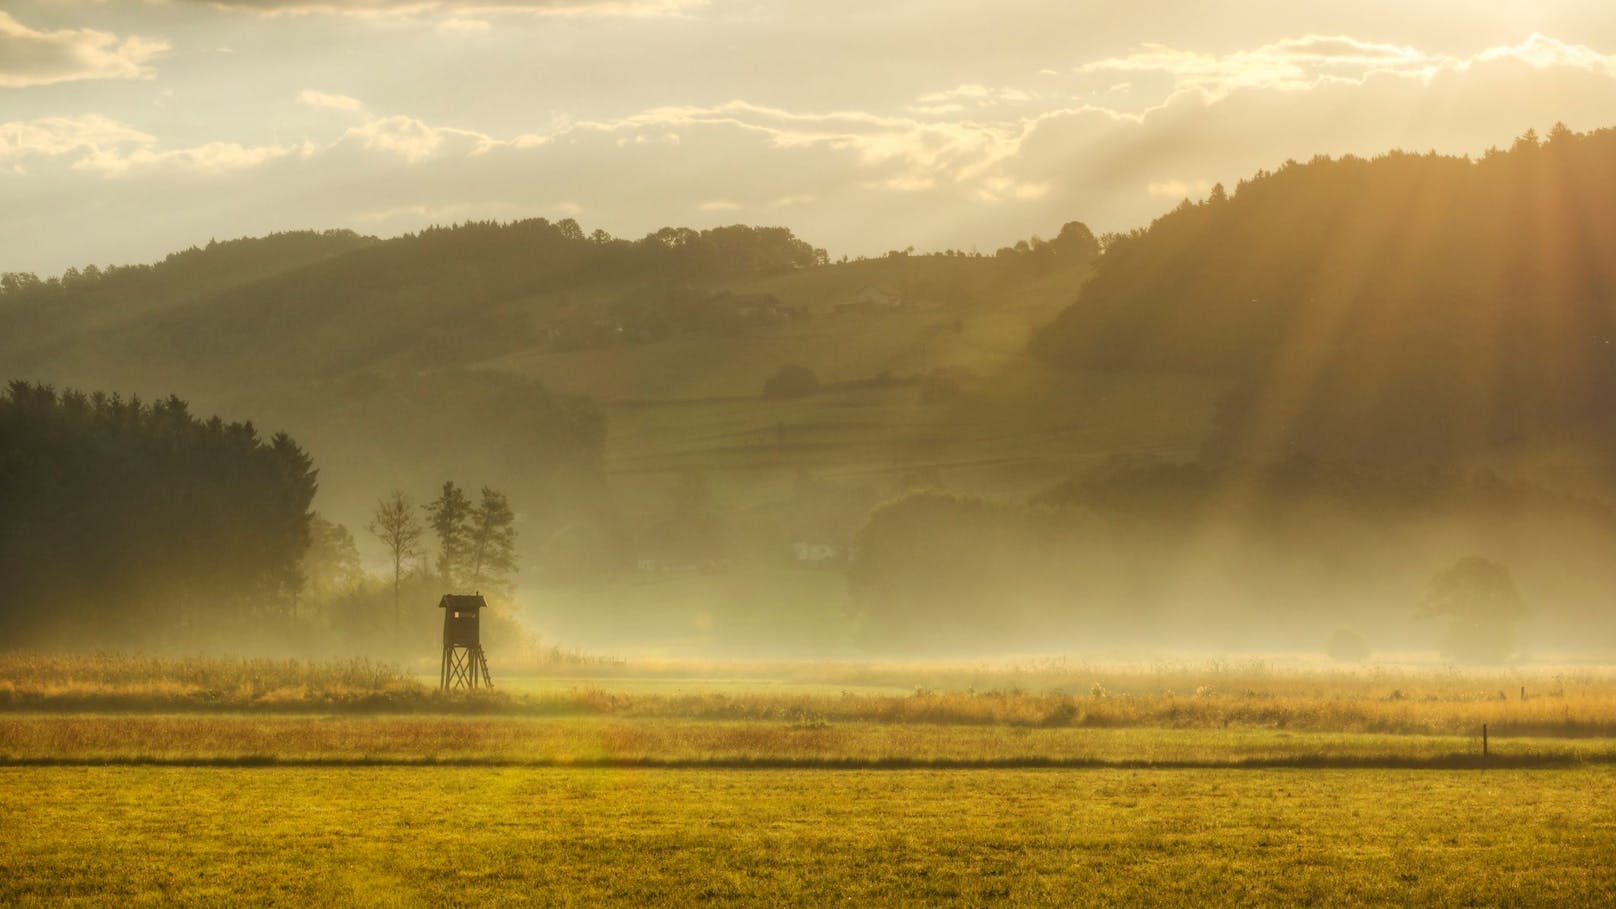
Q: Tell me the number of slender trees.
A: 3